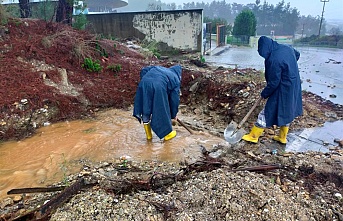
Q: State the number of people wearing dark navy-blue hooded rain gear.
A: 2